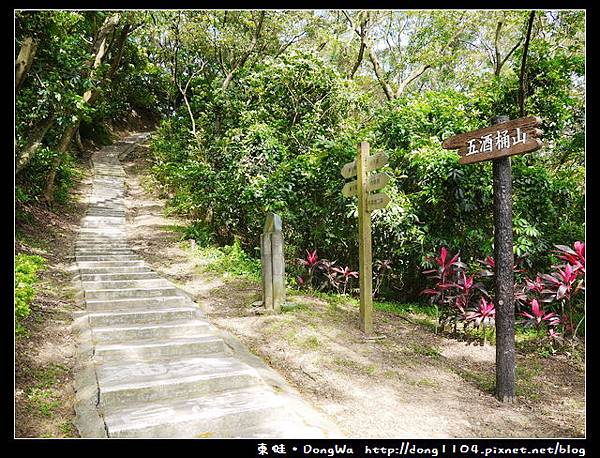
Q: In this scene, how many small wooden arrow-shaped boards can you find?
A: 5